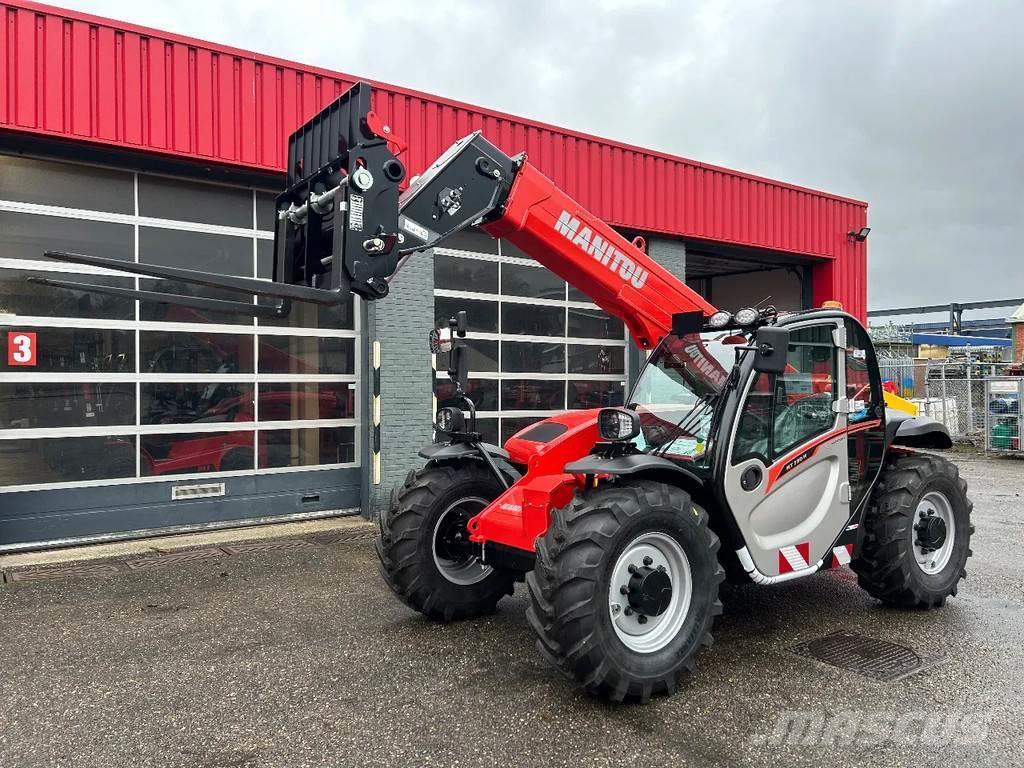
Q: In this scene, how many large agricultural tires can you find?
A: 3